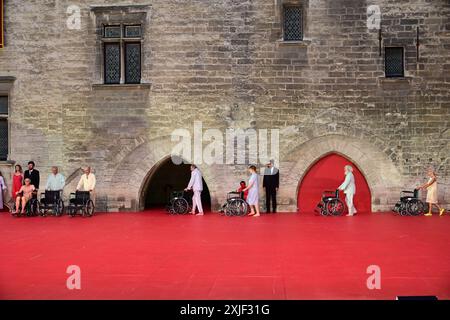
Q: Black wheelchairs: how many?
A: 7